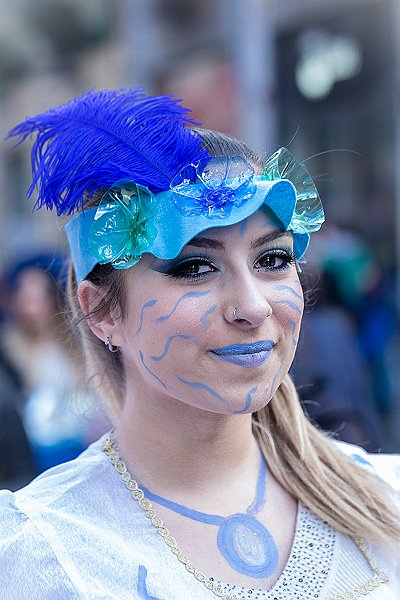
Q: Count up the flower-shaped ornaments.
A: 3